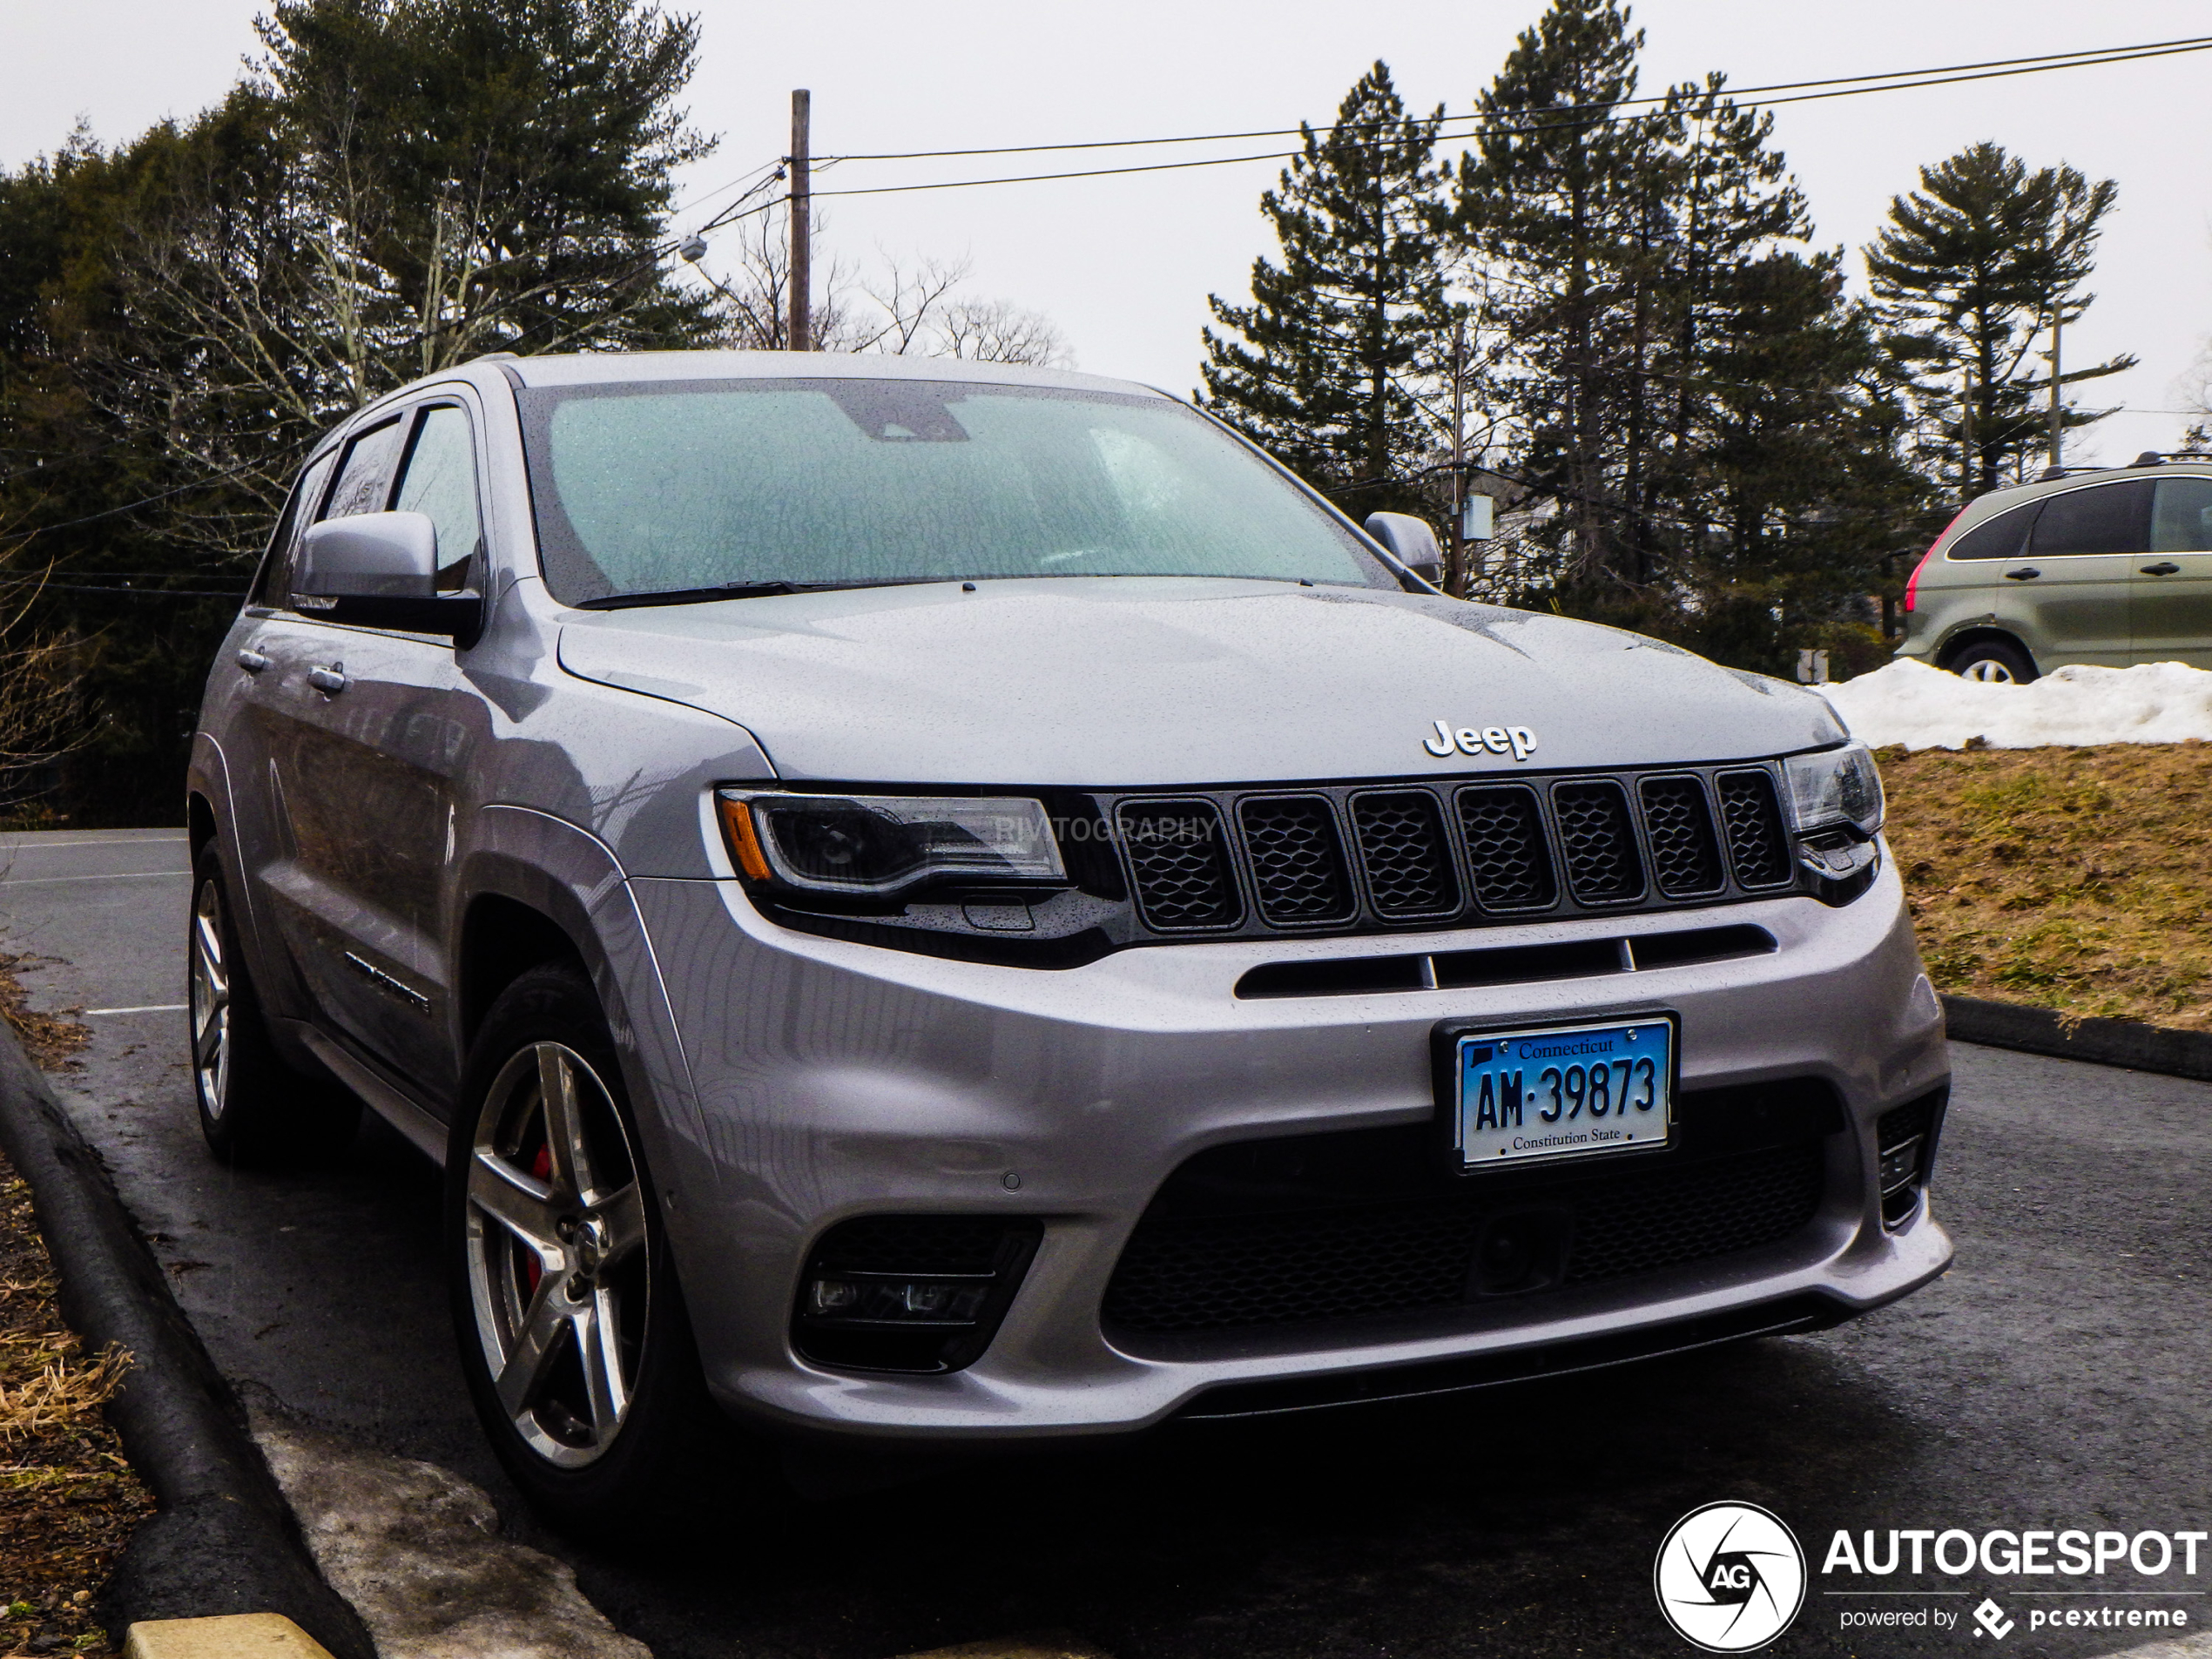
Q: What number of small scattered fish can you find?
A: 0